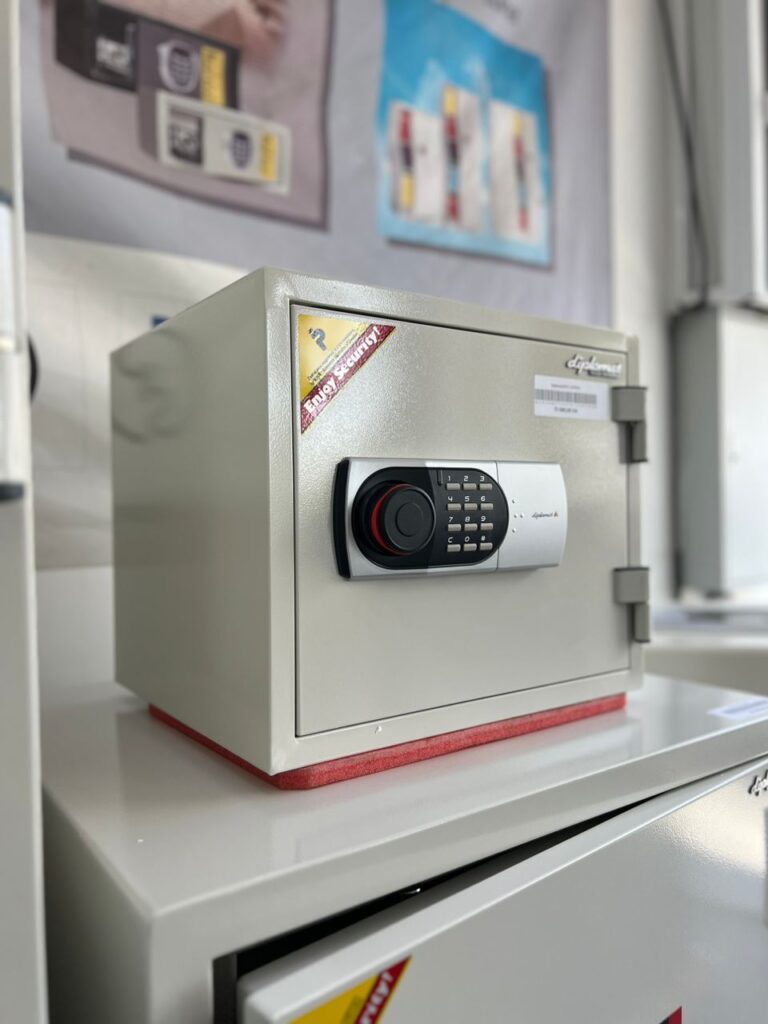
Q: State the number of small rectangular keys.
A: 12